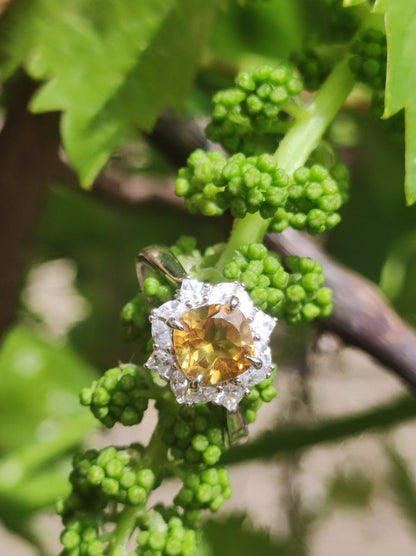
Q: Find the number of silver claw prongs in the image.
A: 4